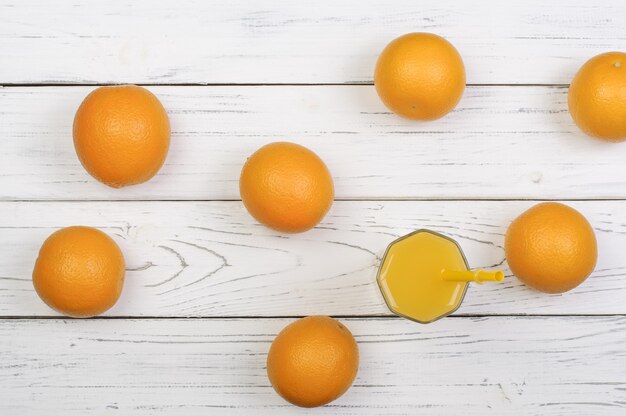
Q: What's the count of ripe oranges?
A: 7